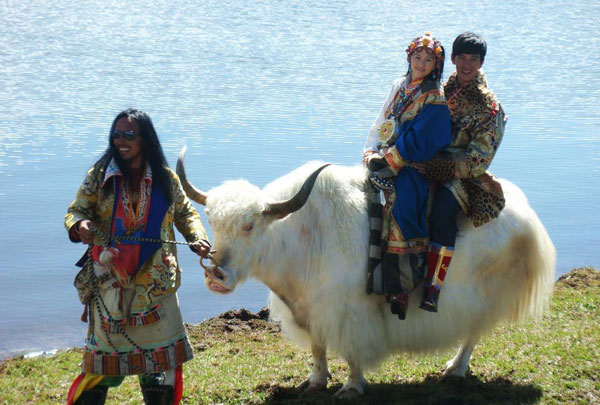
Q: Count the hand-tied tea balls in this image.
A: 0